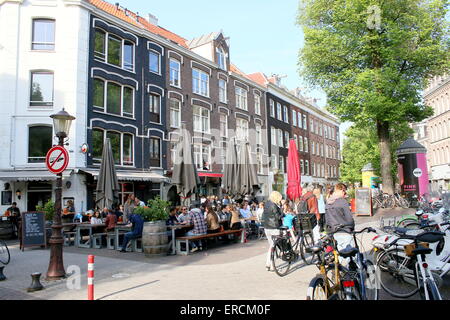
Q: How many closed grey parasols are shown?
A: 4